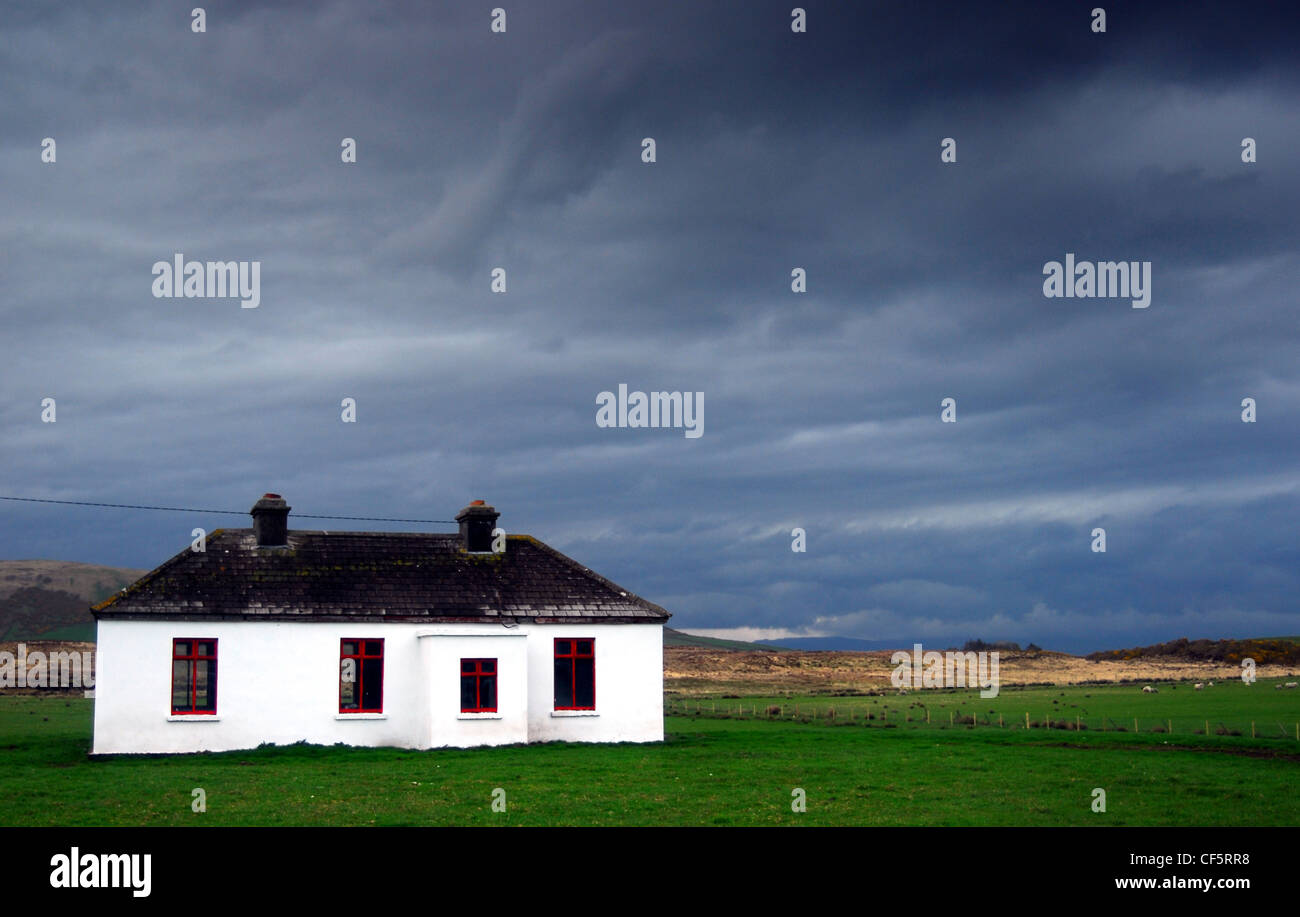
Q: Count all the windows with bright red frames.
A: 4